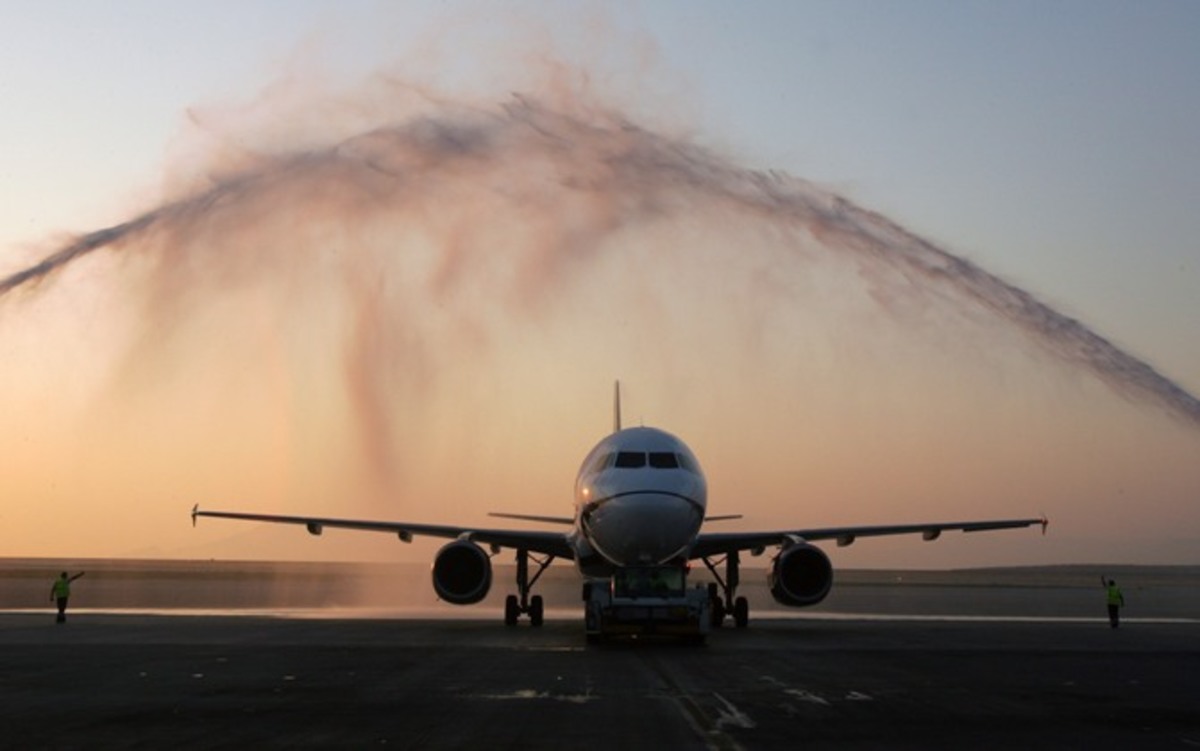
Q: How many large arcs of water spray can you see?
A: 2